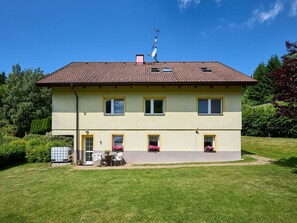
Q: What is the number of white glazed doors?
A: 1